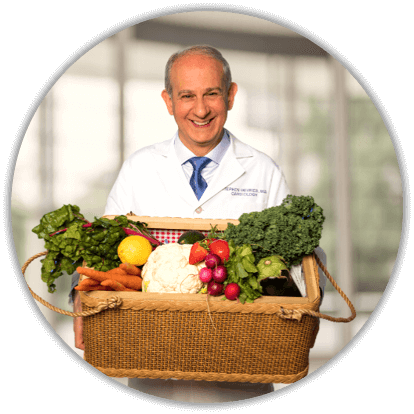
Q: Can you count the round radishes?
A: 5